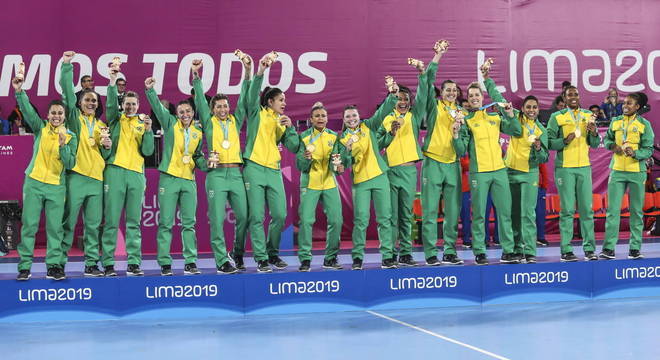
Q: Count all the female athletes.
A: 14